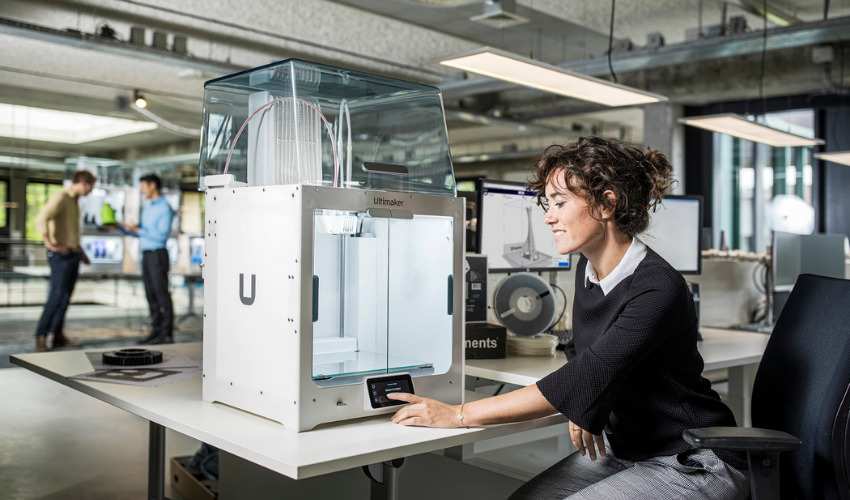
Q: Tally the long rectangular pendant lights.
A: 3